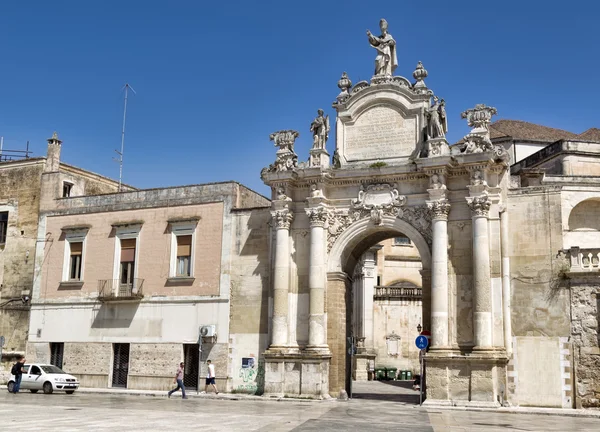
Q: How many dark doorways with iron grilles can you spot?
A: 3